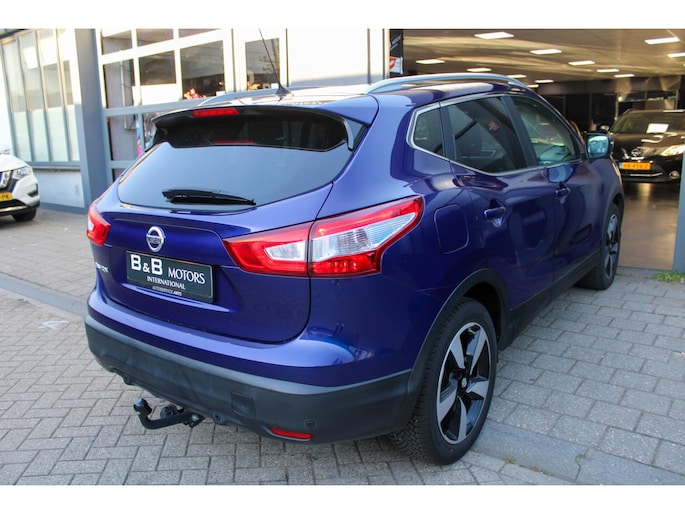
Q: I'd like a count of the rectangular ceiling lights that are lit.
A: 12